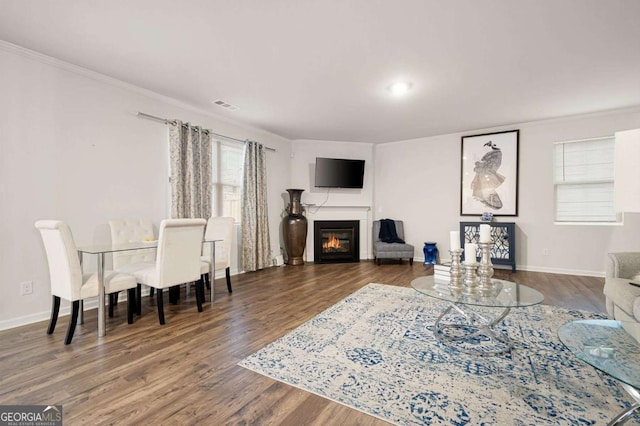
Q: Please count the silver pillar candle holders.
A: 3